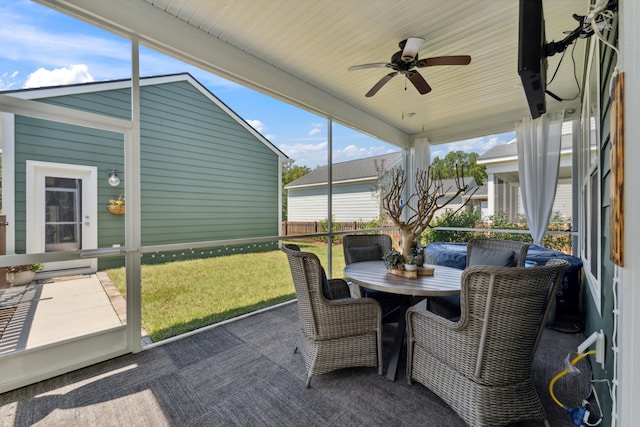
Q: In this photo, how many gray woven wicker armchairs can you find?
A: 4